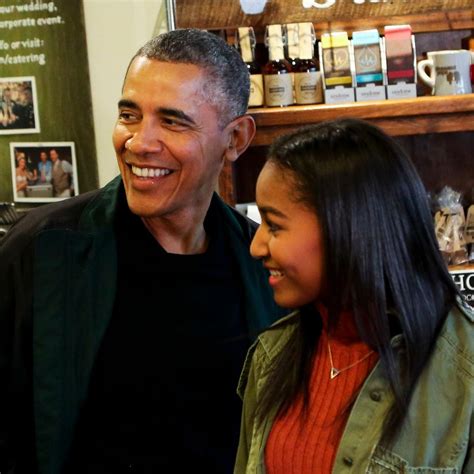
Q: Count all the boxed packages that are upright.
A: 3